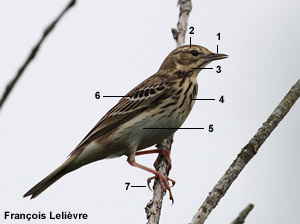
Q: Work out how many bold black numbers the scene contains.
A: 7